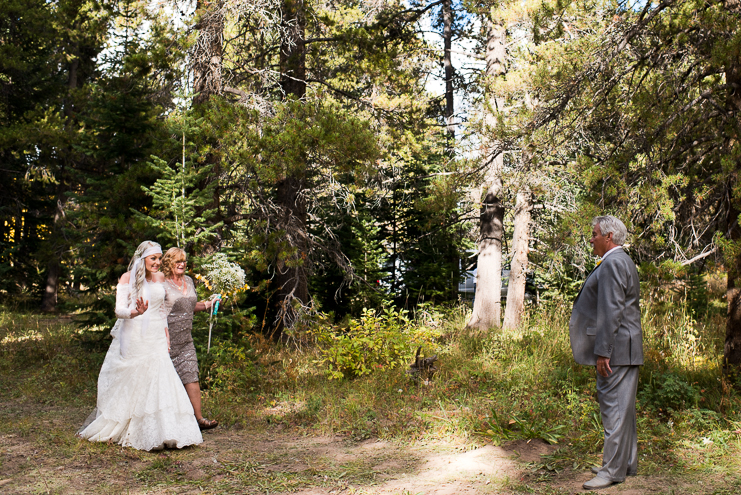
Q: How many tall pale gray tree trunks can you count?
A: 2